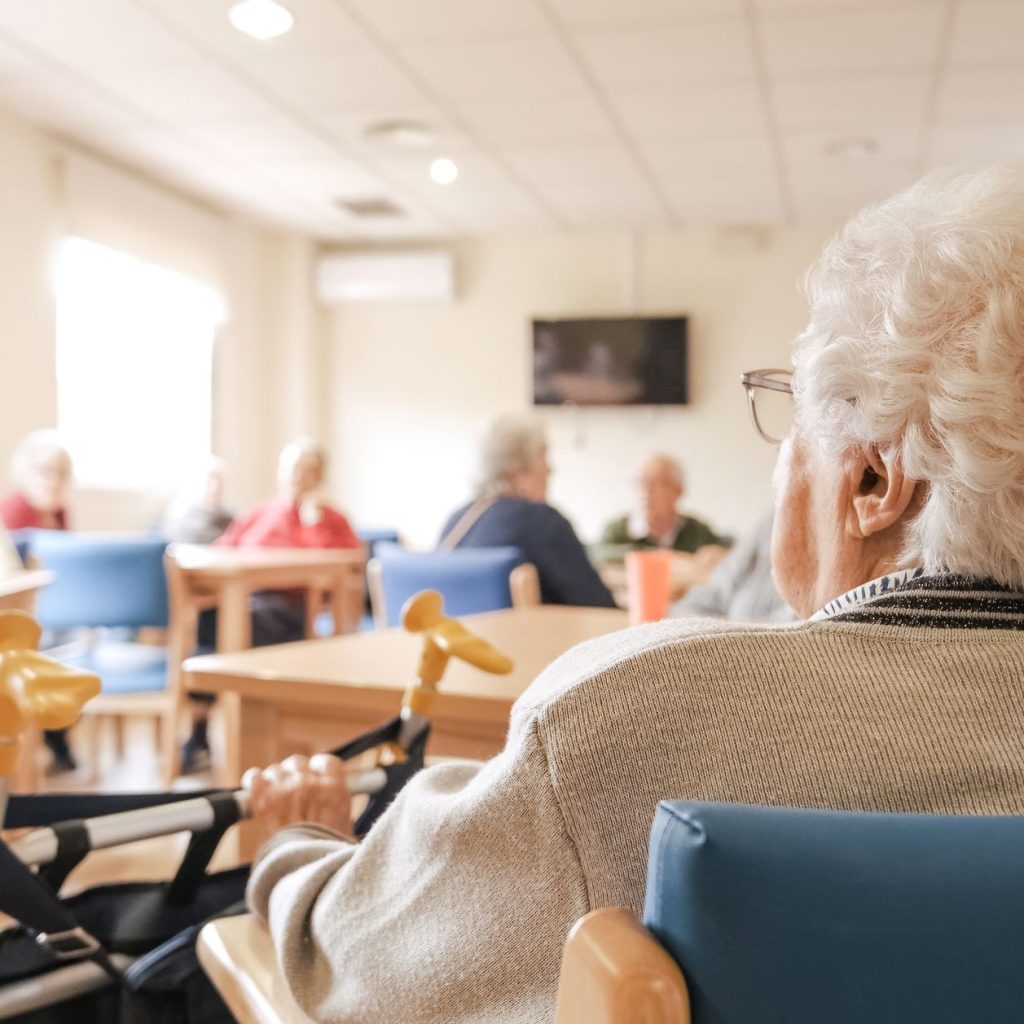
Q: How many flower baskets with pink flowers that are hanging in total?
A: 0